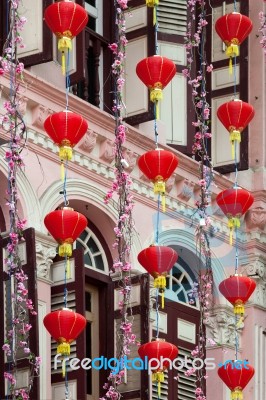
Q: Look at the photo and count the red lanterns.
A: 13